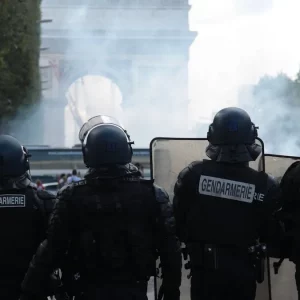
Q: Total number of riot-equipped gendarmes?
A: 4